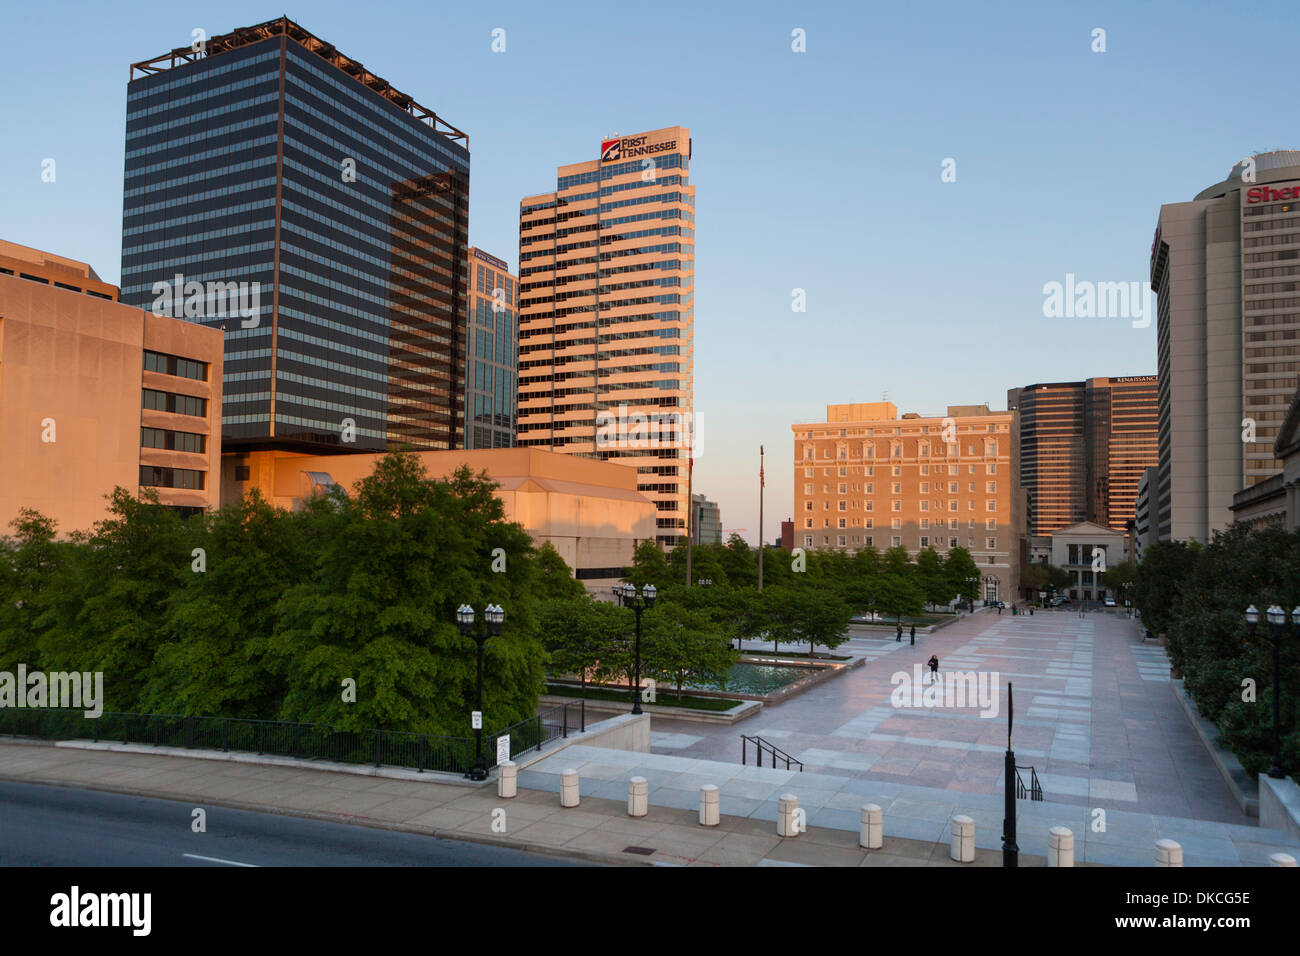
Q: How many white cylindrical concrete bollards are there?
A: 10